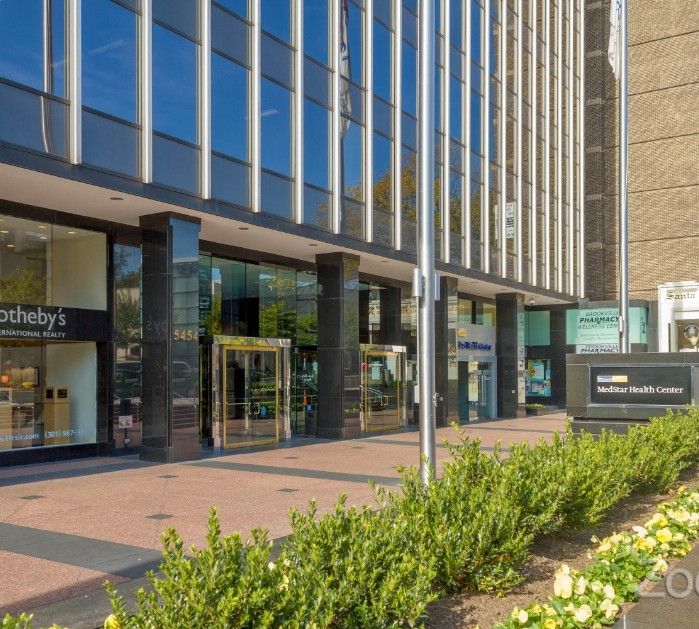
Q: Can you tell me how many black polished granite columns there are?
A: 4